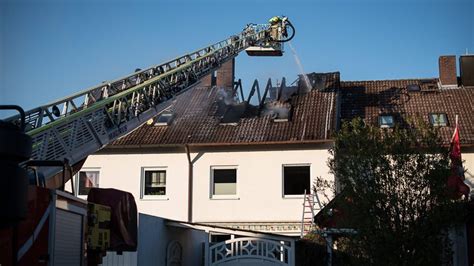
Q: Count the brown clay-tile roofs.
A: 2